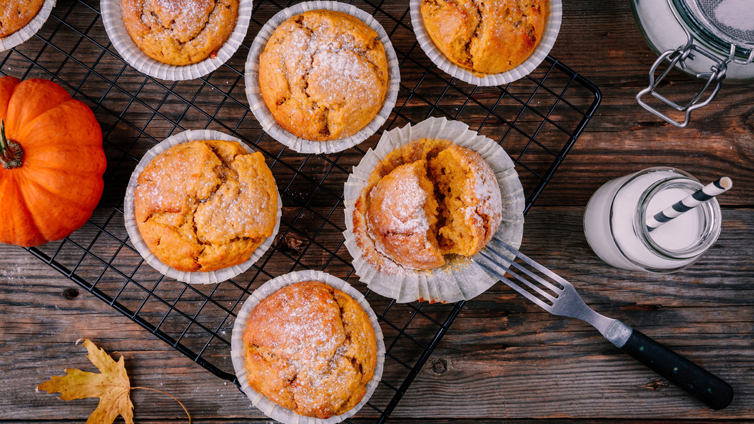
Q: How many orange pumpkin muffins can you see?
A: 7